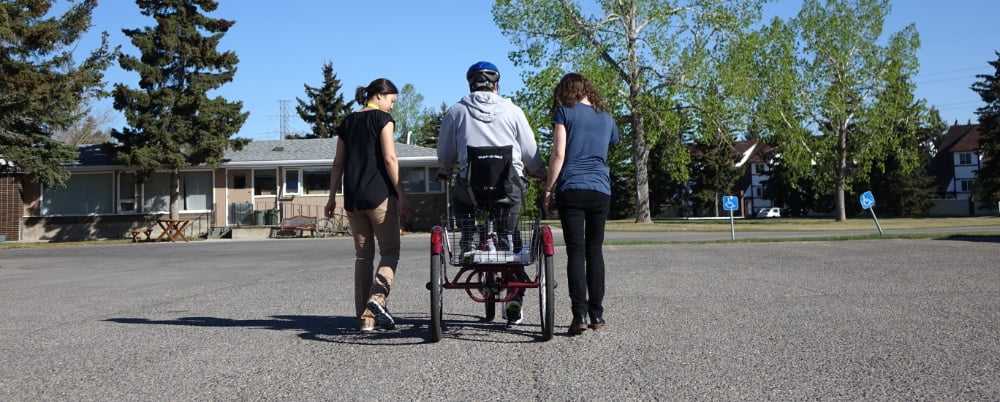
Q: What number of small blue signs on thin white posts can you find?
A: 2